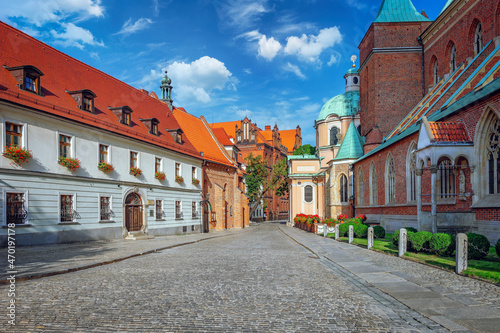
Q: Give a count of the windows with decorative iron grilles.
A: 6